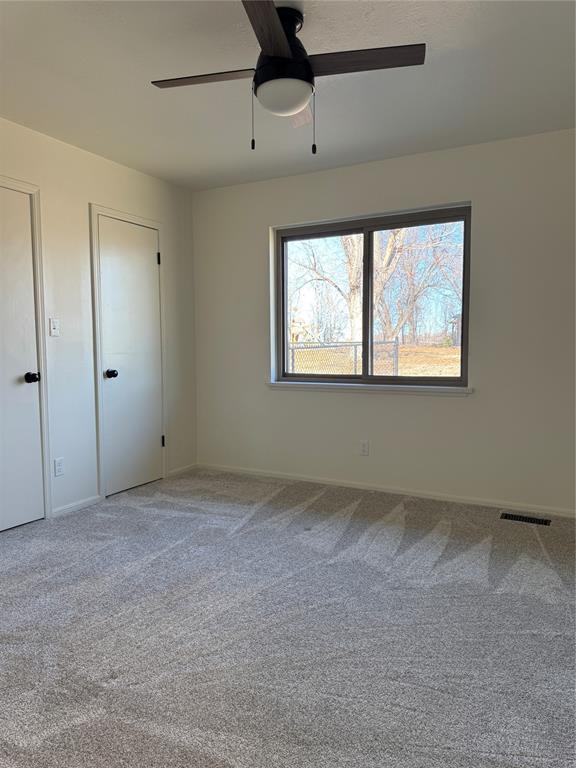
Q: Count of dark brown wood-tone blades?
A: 3